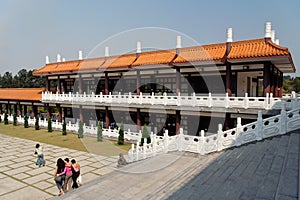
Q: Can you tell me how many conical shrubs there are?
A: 10